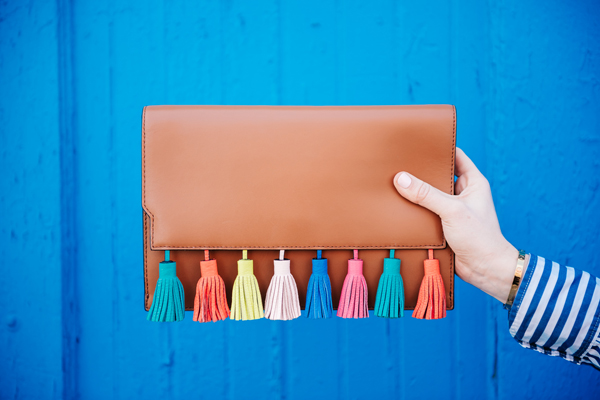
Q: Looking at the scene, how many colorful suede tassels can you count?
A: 8